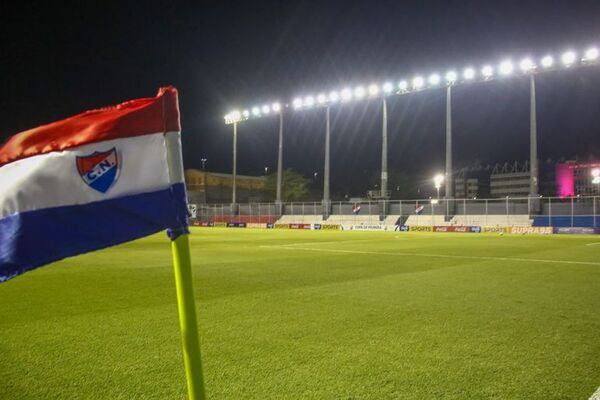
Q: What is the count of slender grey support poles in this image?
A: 6